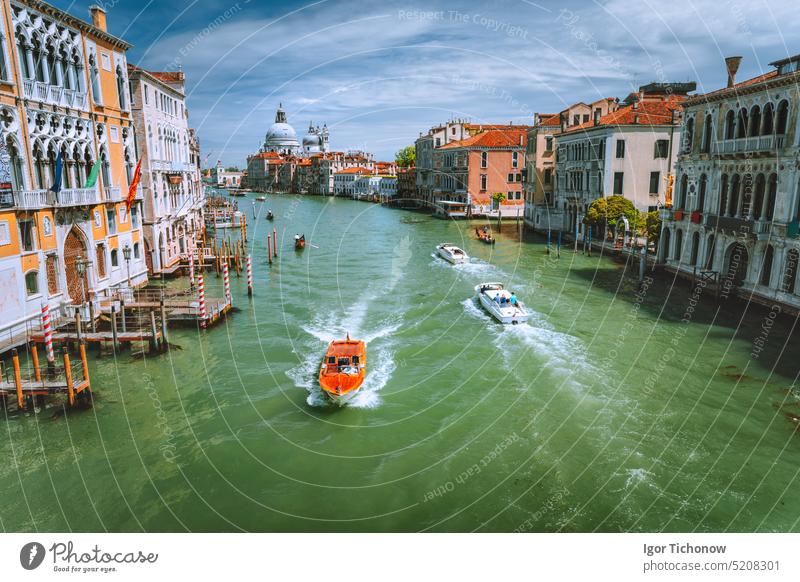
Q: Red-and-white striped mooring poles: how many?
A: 5